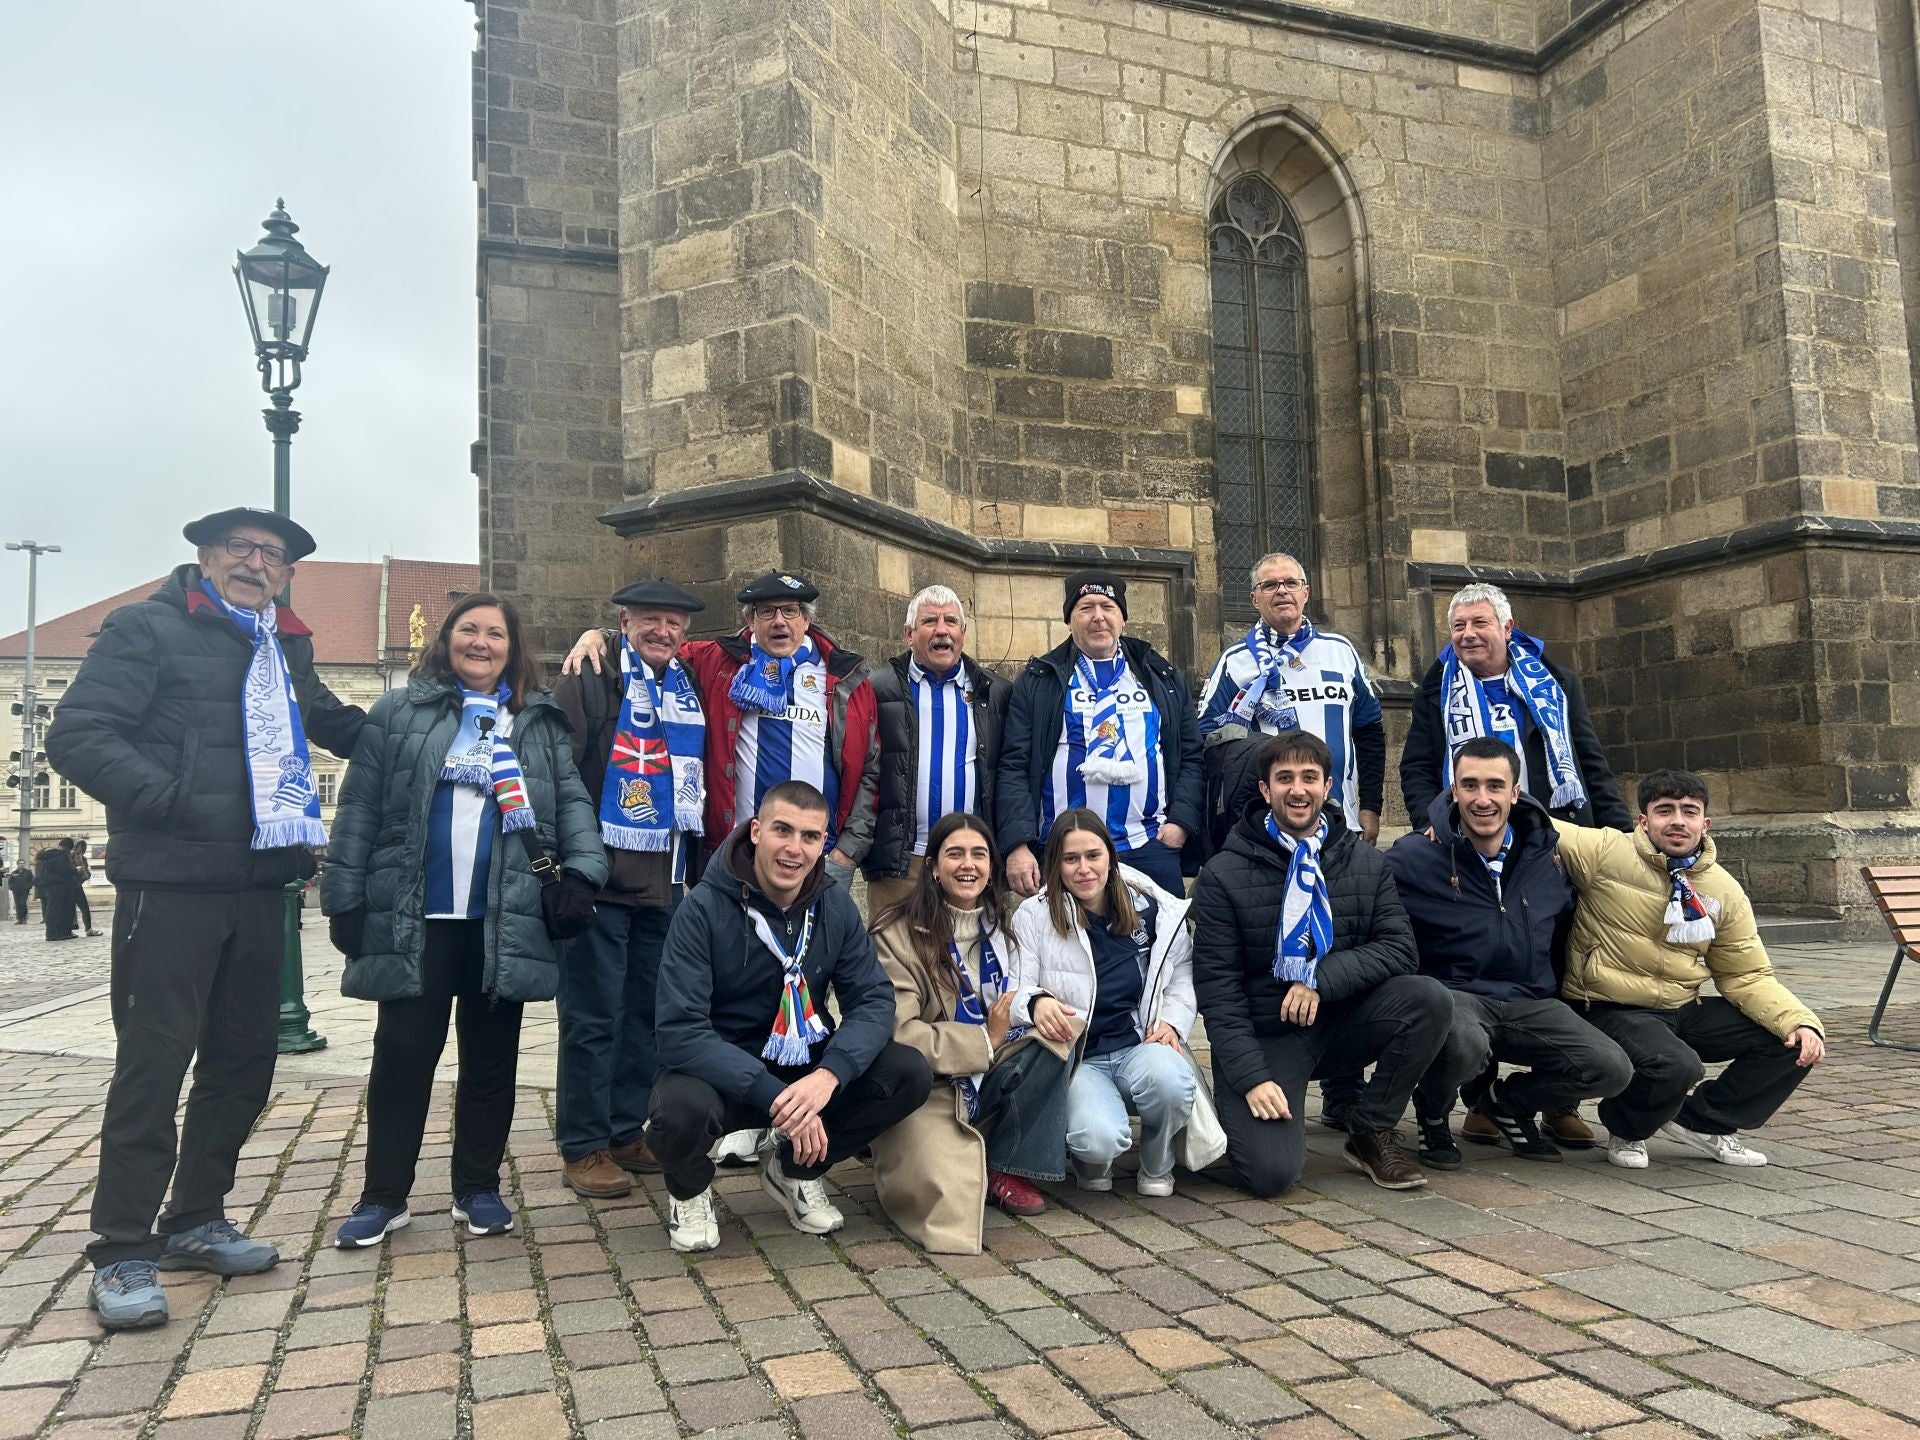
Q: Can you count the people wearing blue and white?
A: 14